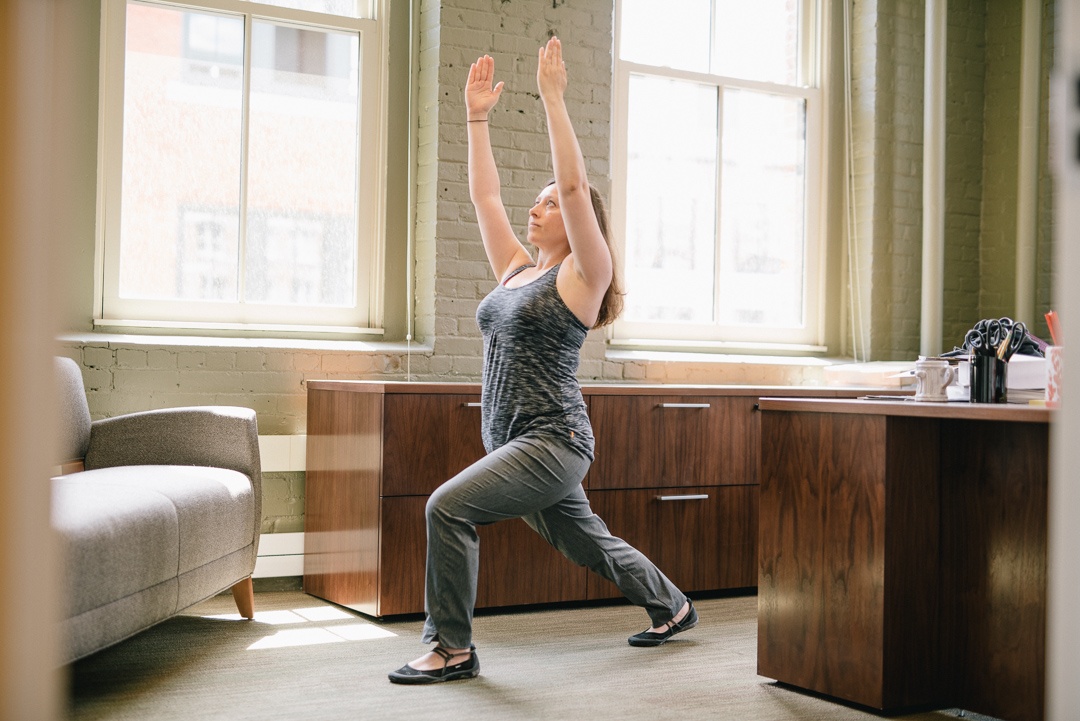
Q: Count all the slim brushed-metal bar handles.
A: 3